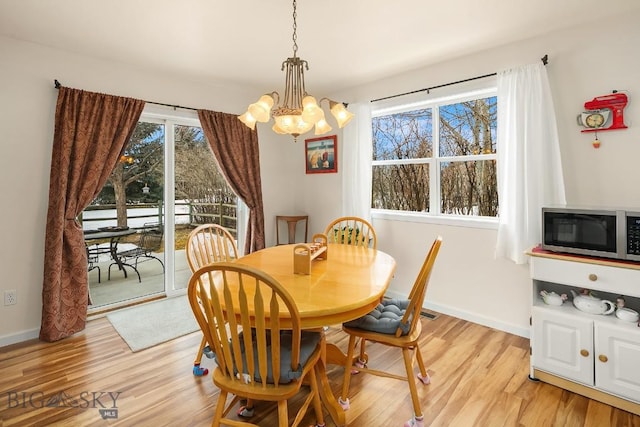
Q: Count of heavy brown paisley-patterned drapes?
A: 2